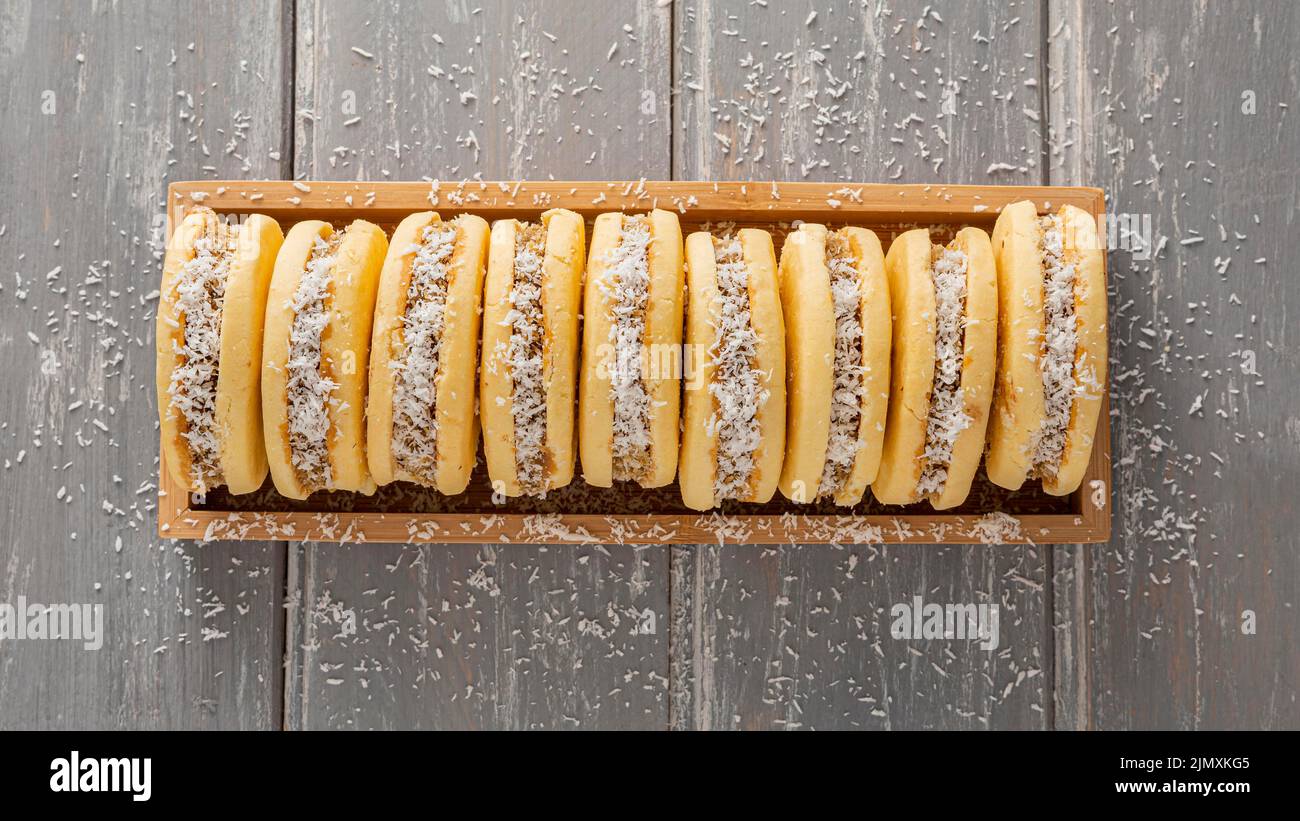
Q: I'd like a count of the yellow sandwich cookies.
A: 9